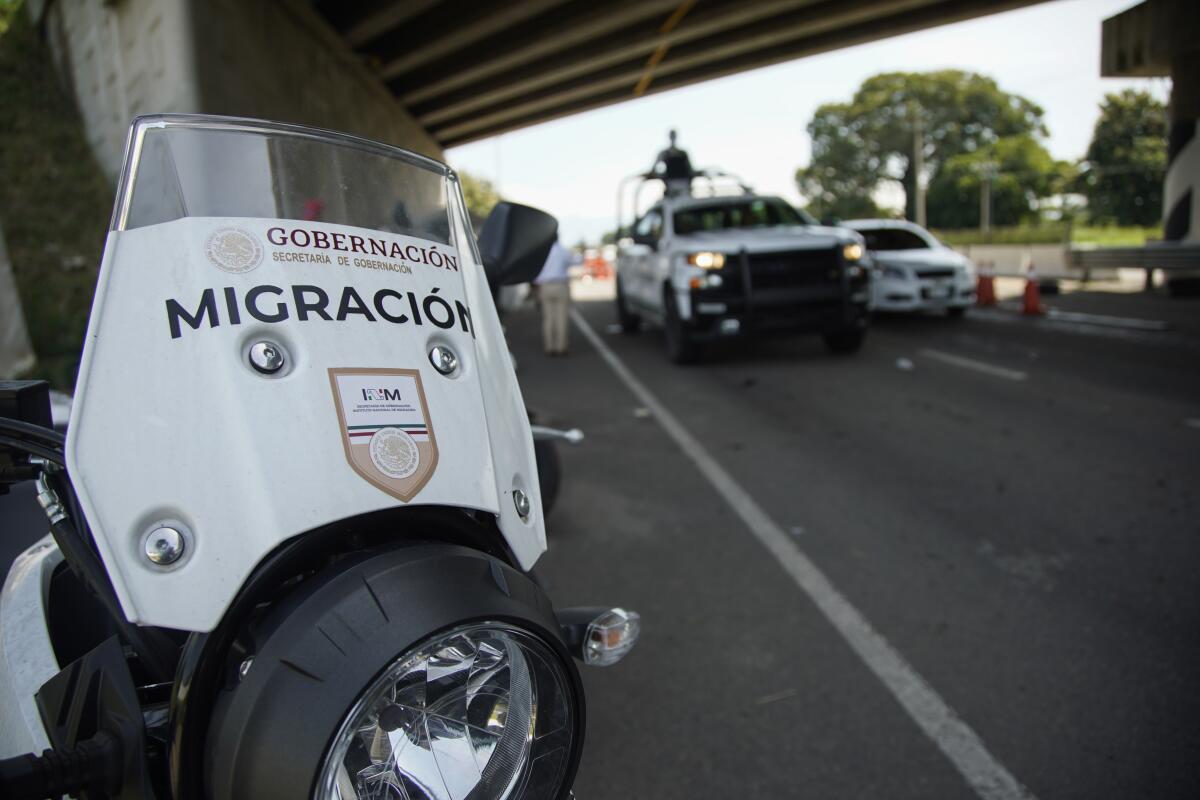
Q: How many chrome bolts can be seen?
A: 4